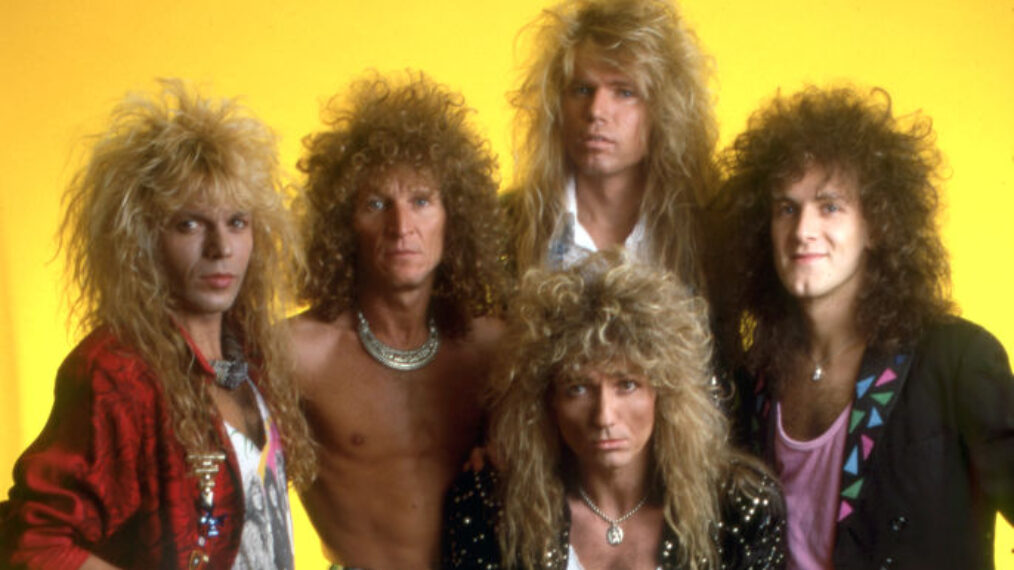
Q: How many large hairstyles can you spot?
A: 5